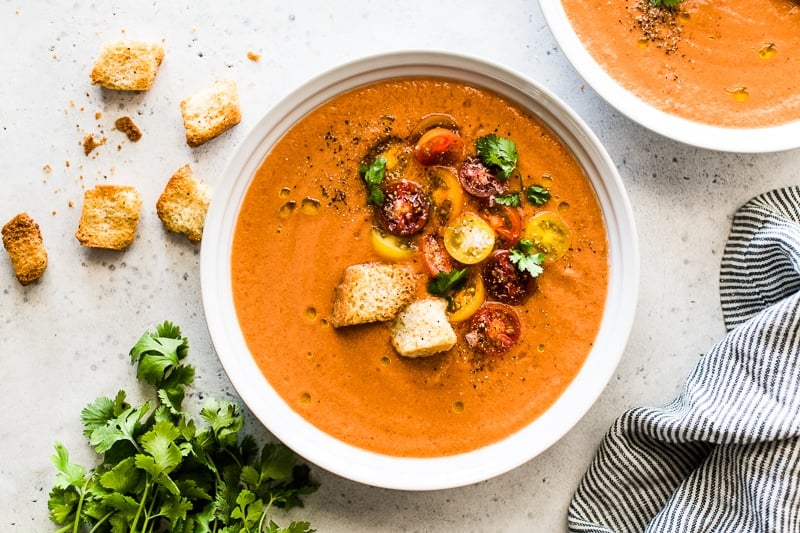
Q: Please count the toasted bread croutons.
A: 7